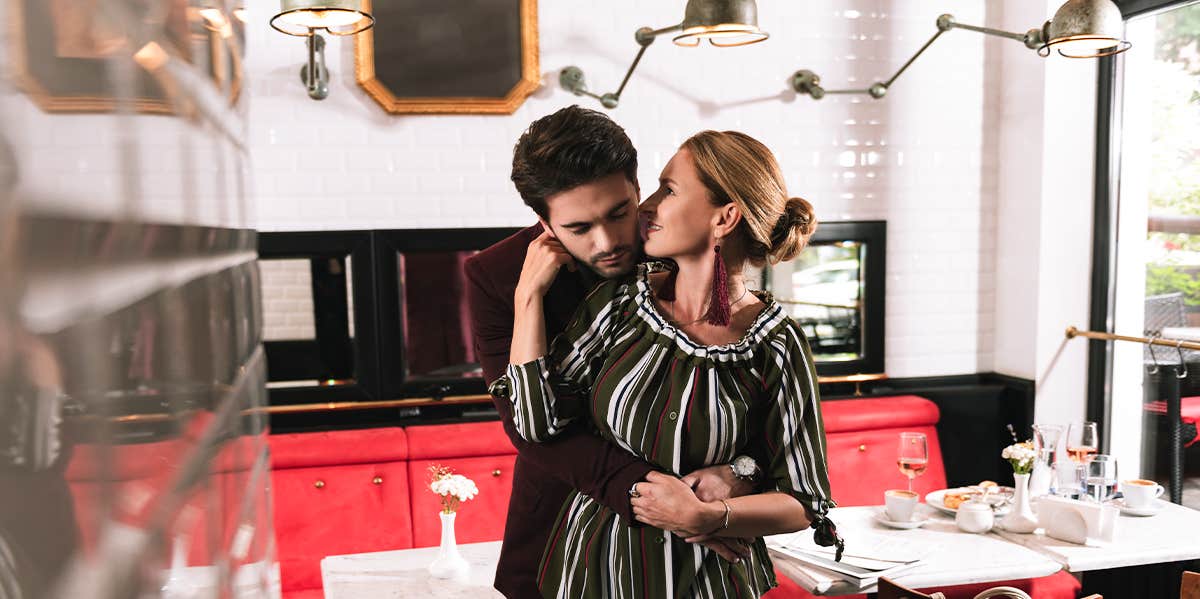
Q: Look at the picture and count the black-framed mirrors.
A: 3